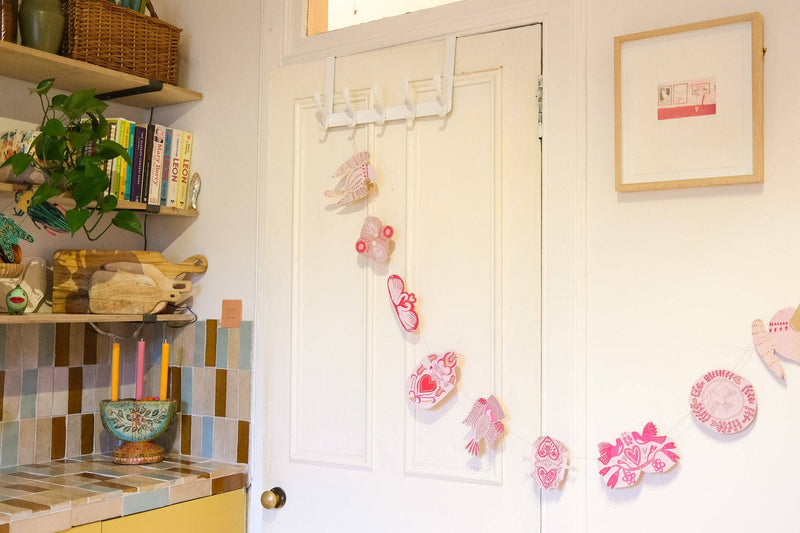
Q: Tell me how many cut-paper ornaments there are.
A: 9